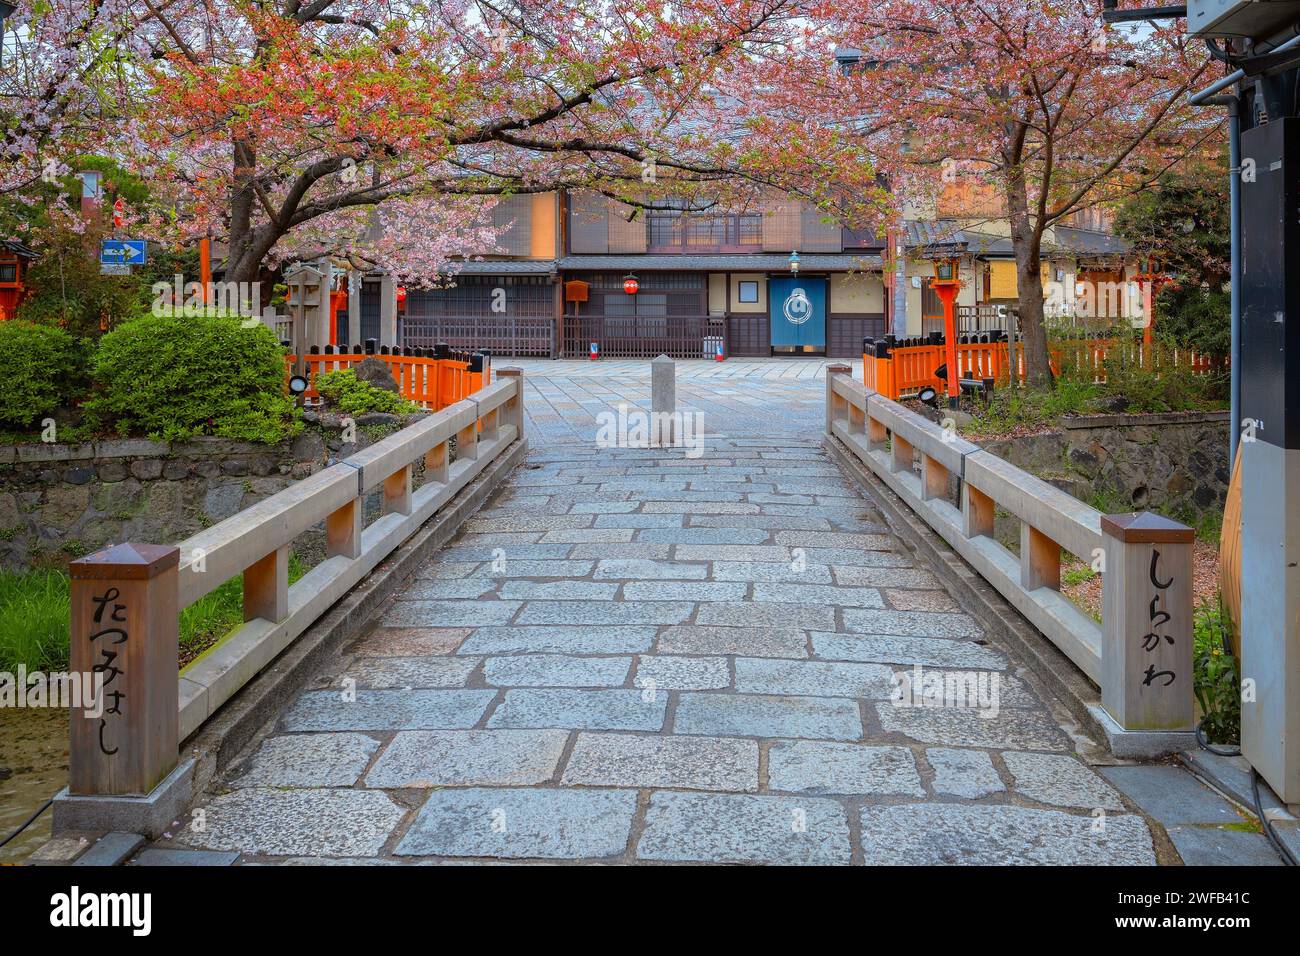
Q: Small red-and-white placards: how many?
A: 2